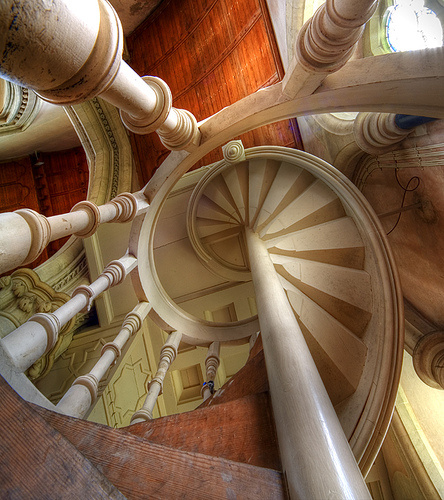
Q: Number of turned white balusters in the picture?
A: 7